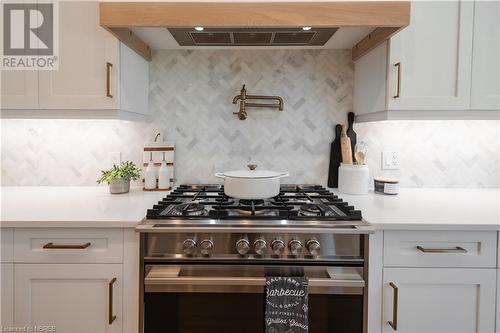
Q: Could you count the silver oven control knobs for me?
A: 7